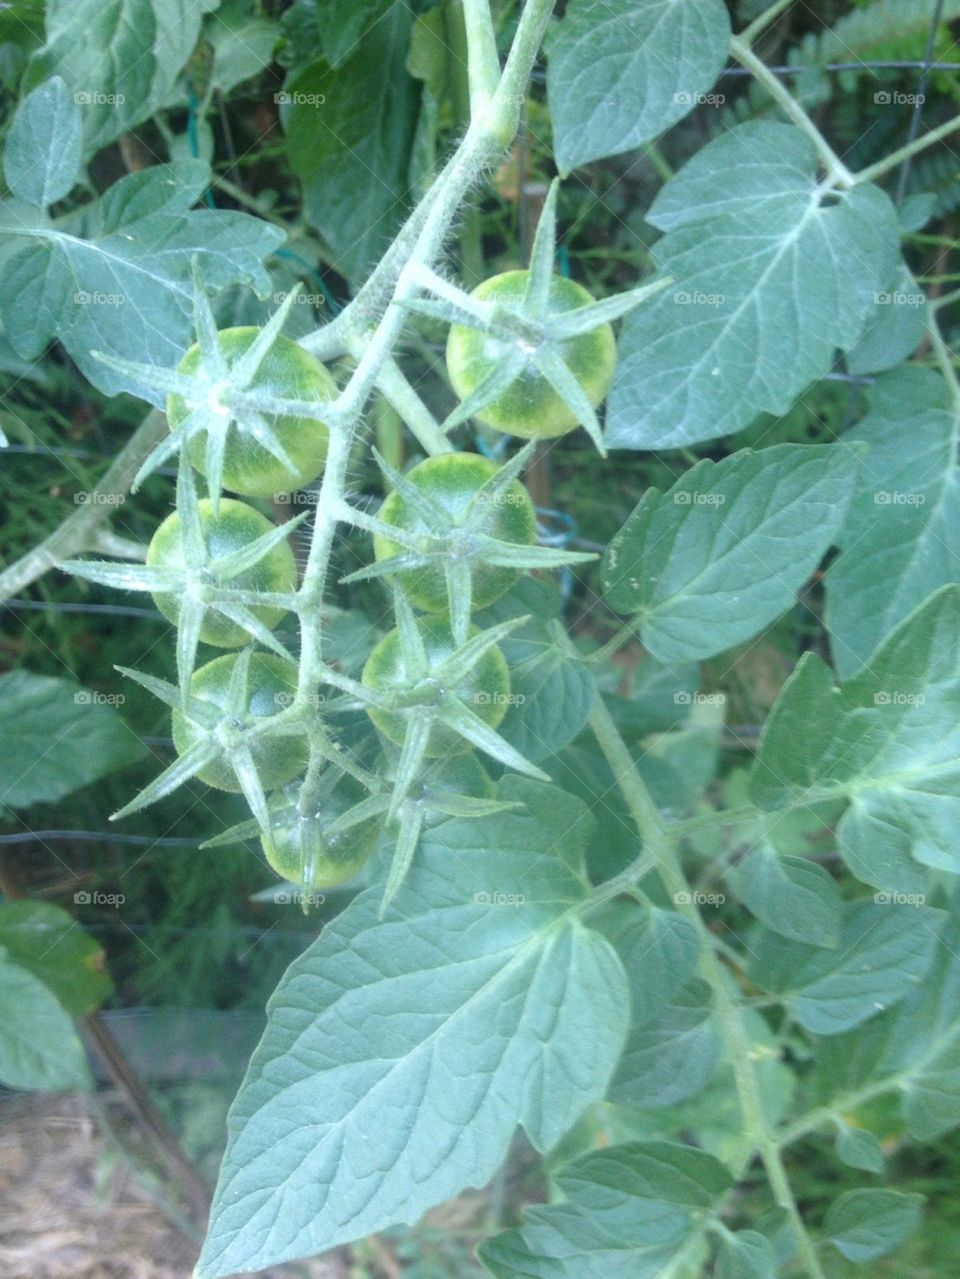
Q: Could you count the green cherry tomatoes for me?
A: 8